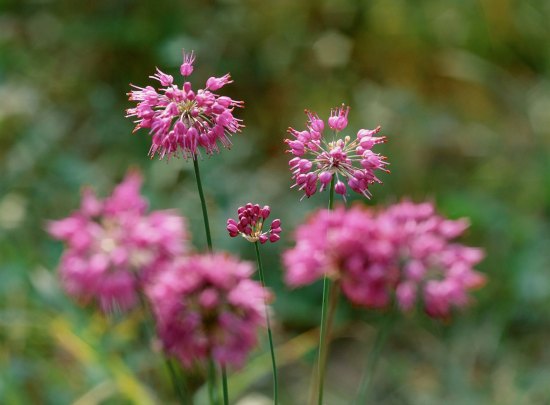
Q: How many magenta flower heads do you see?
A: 7